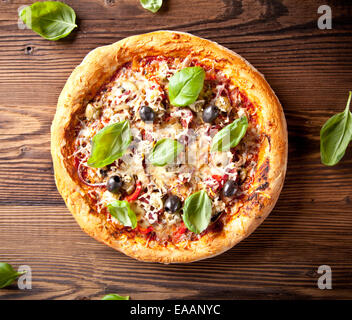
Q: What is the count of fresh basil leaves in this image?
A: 11